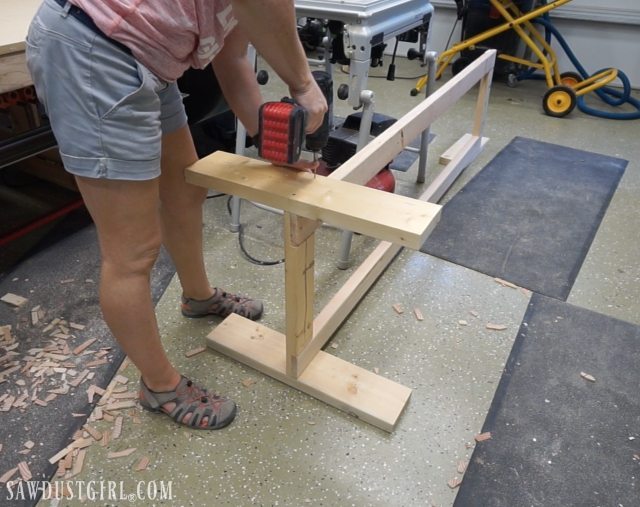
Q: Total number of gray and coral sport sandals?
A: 2